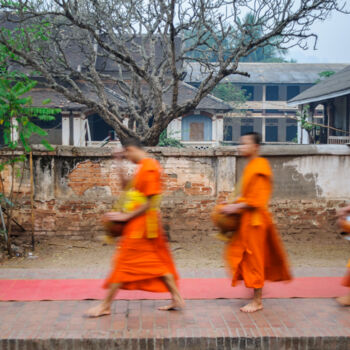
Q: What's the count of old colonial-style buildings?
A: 3